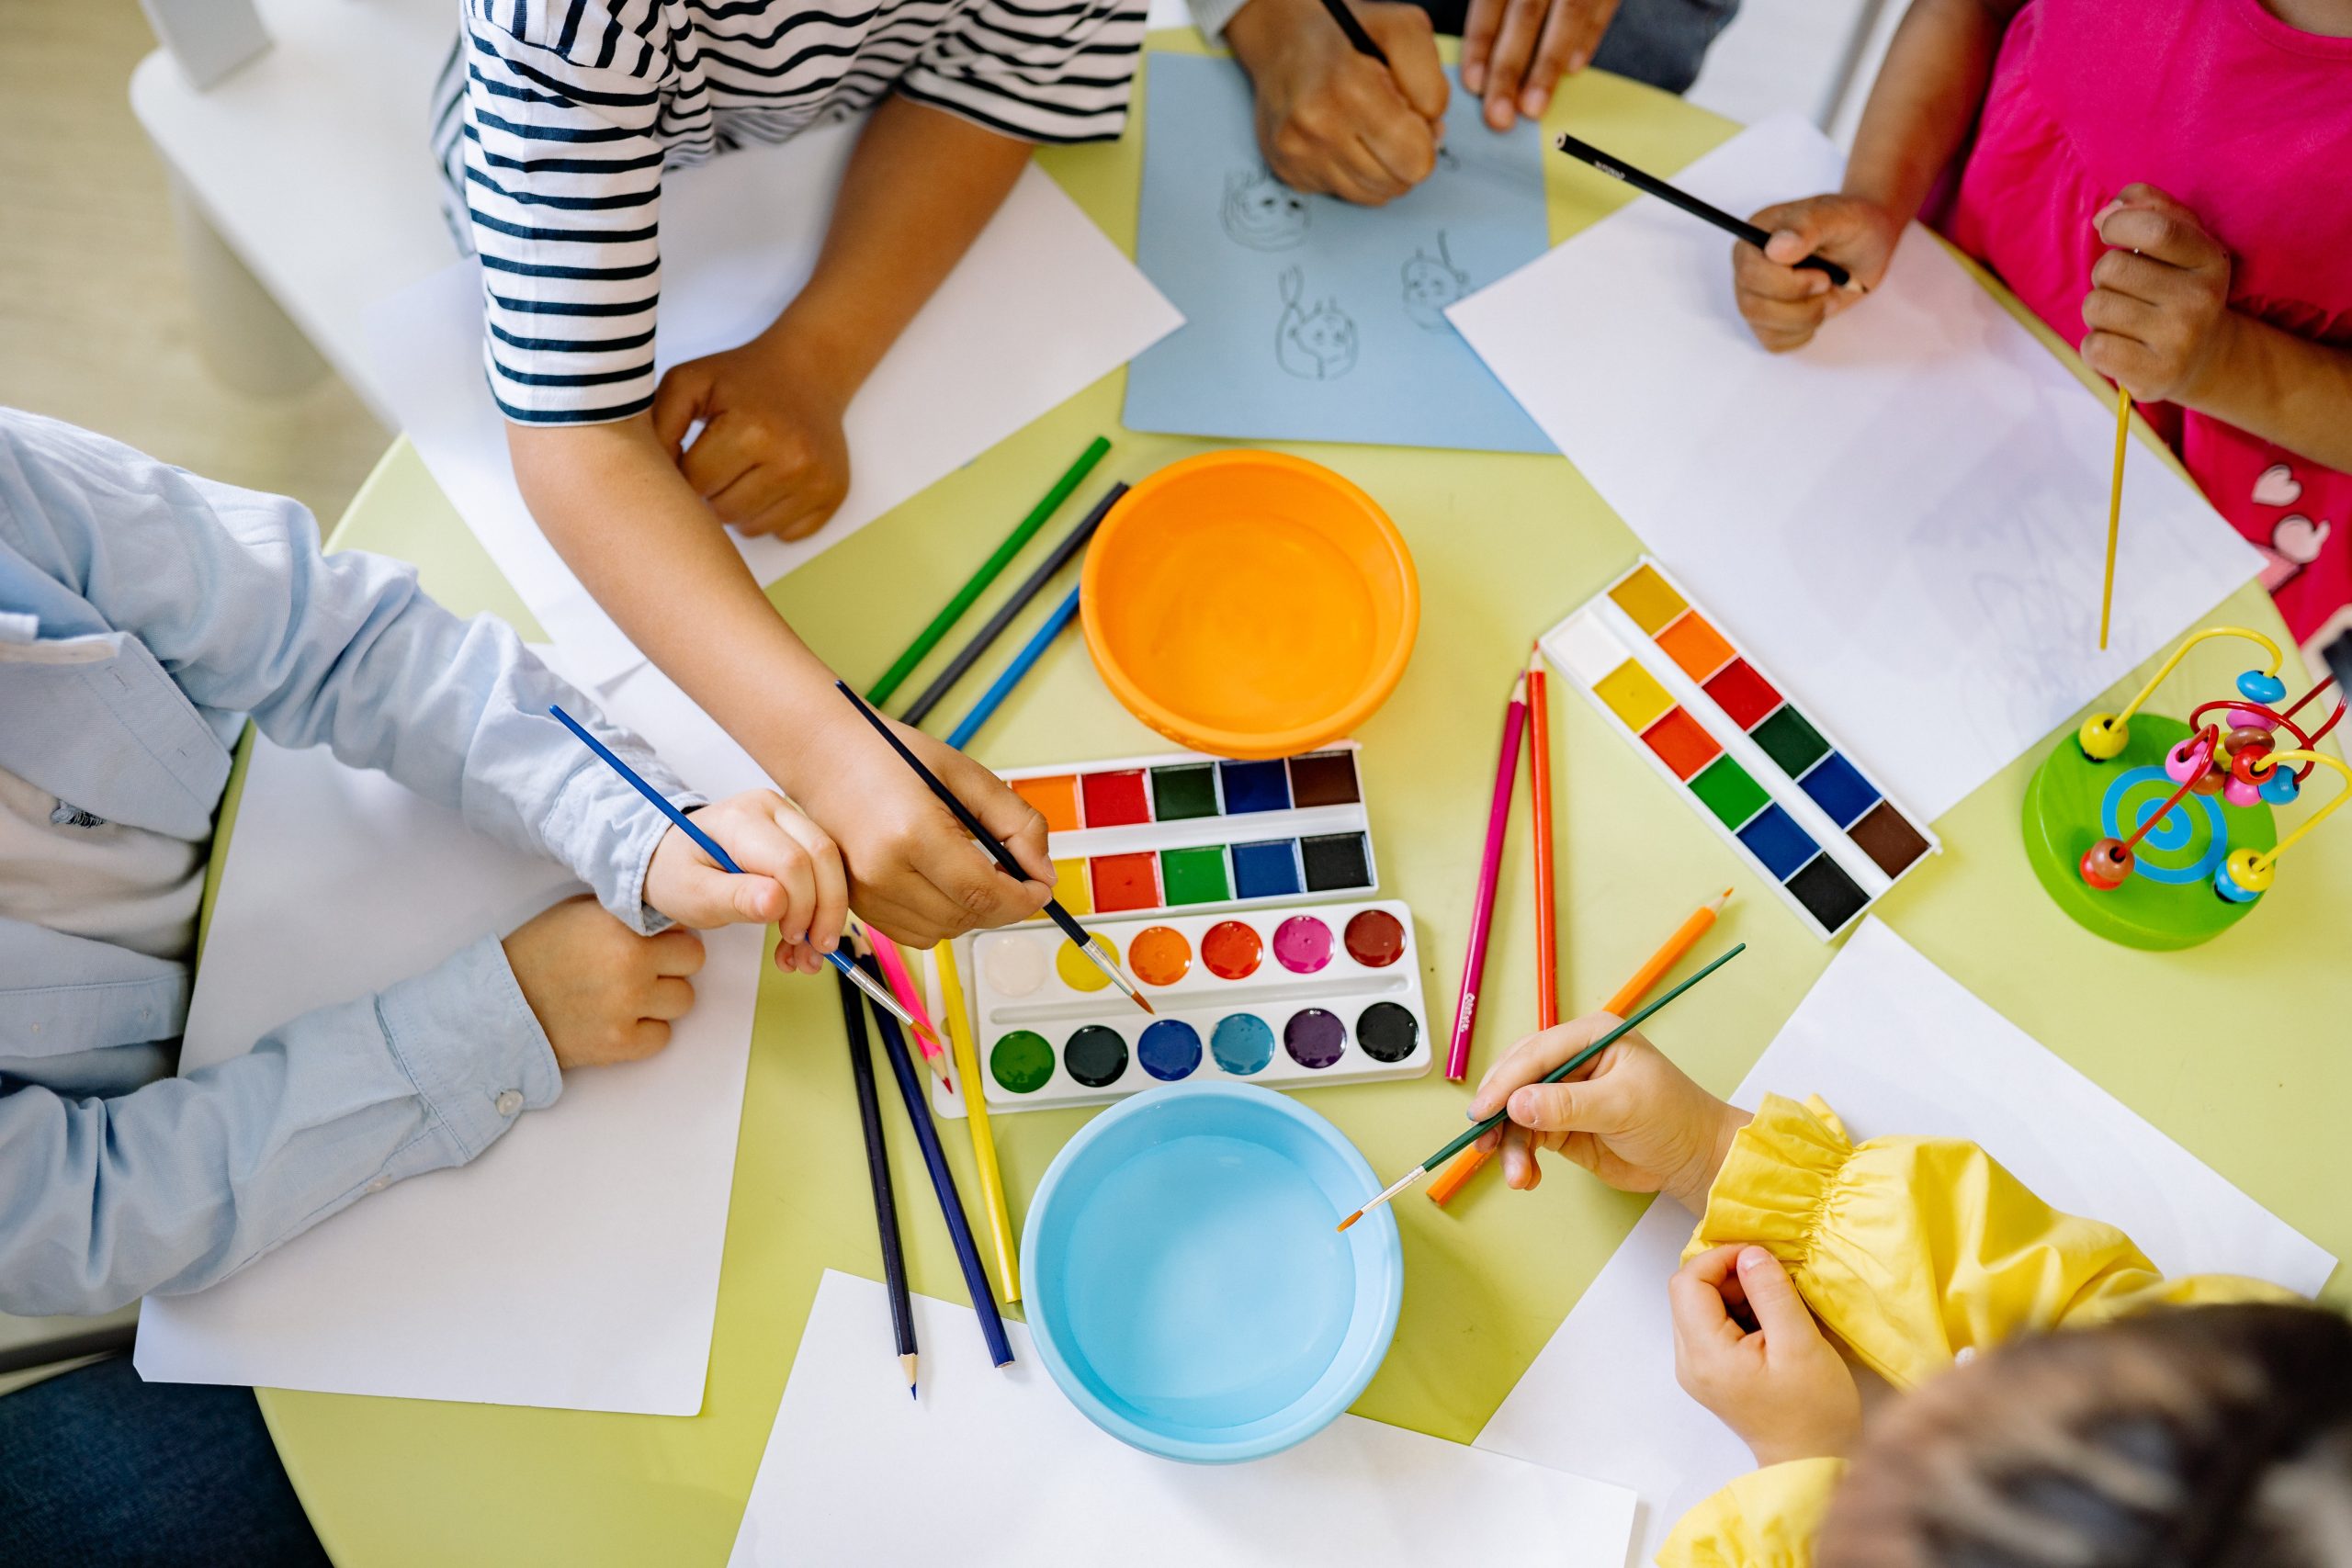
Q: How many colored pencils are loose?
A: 10